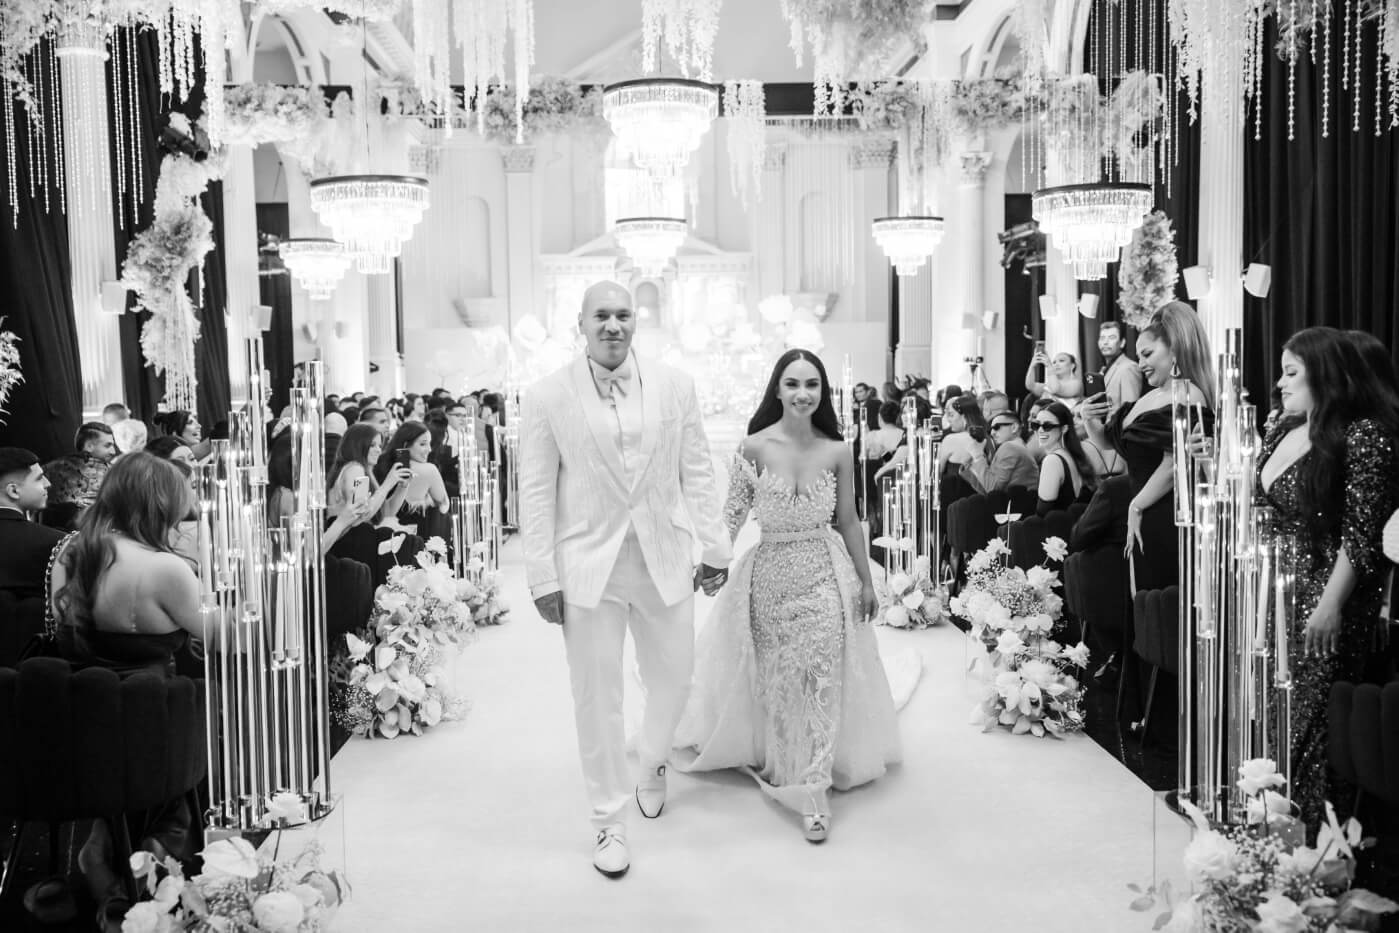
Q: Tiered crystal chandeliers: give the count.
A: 6